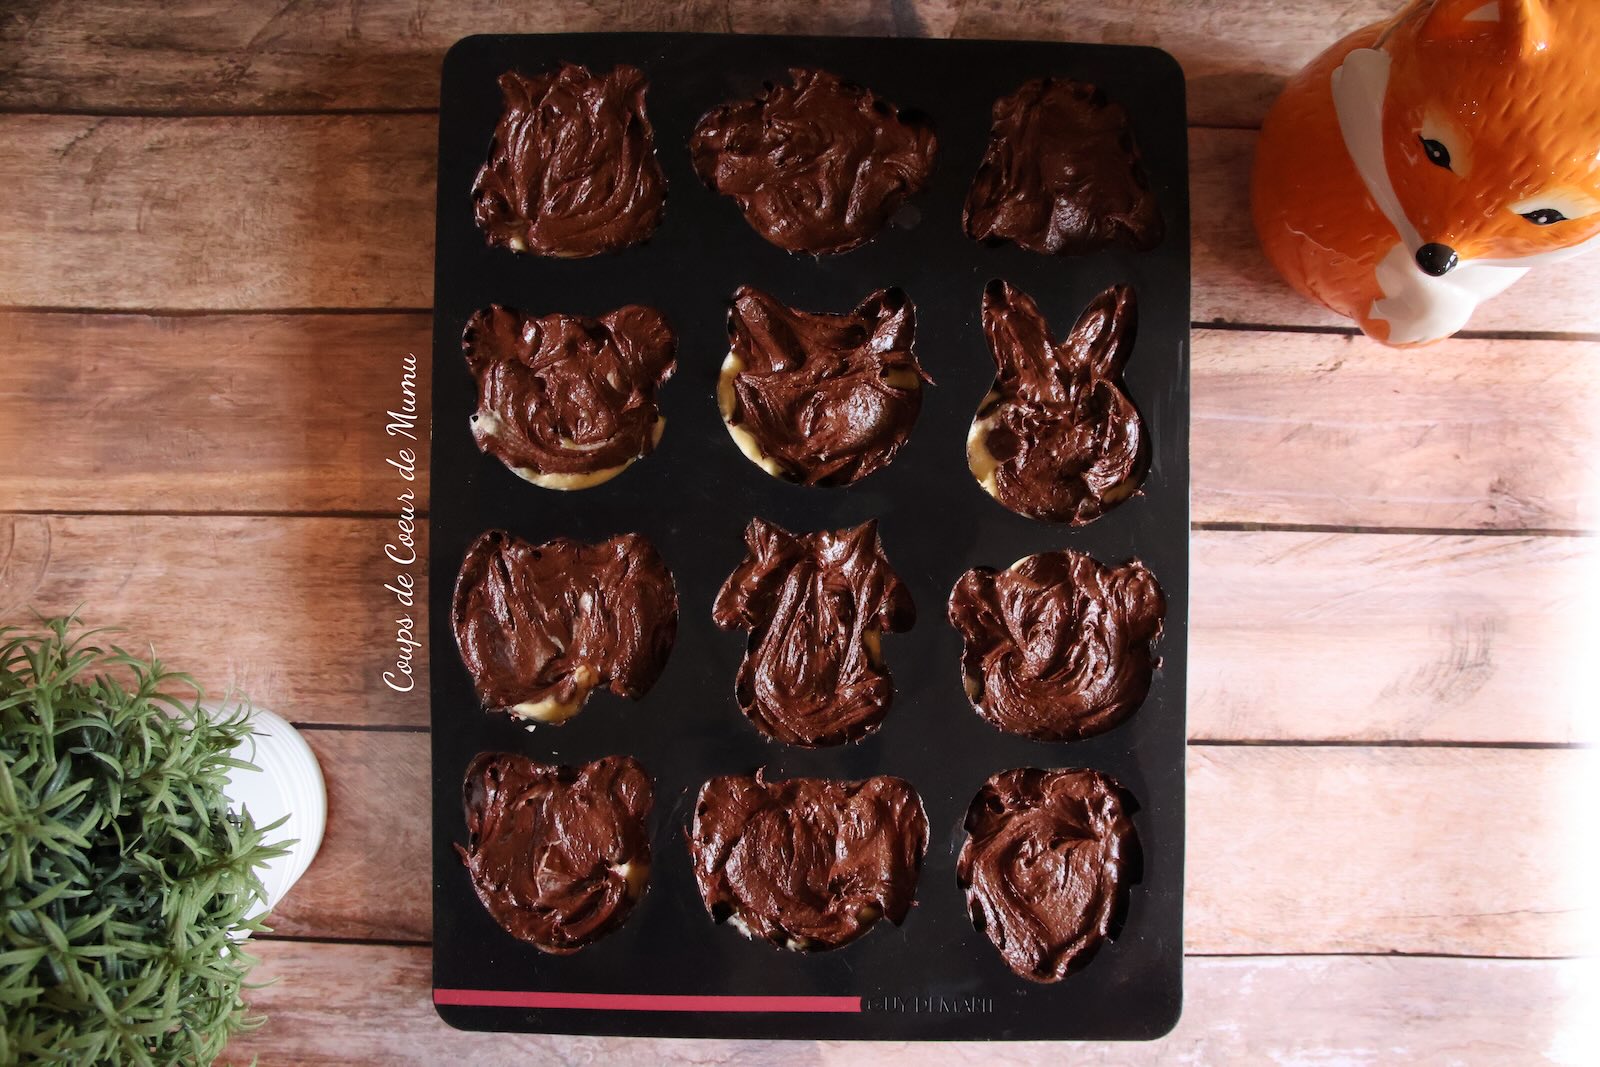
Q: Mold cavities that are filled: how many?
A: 12